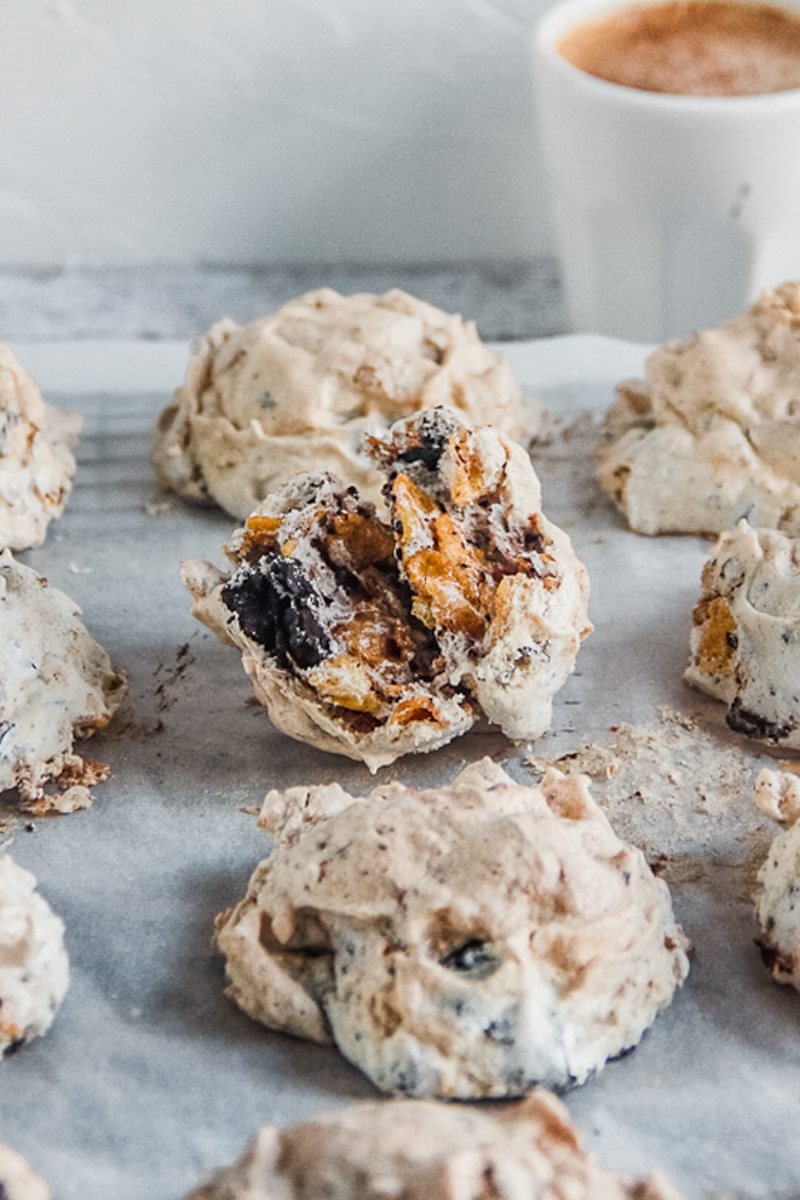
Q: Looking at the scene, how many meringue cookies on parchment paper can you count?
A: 11